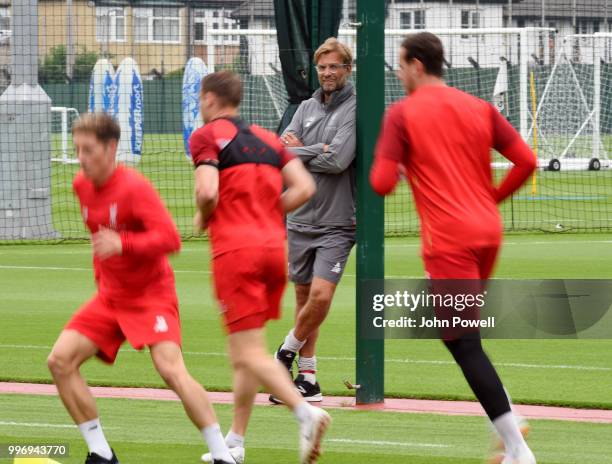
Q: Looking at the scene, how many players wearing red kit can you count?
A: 3